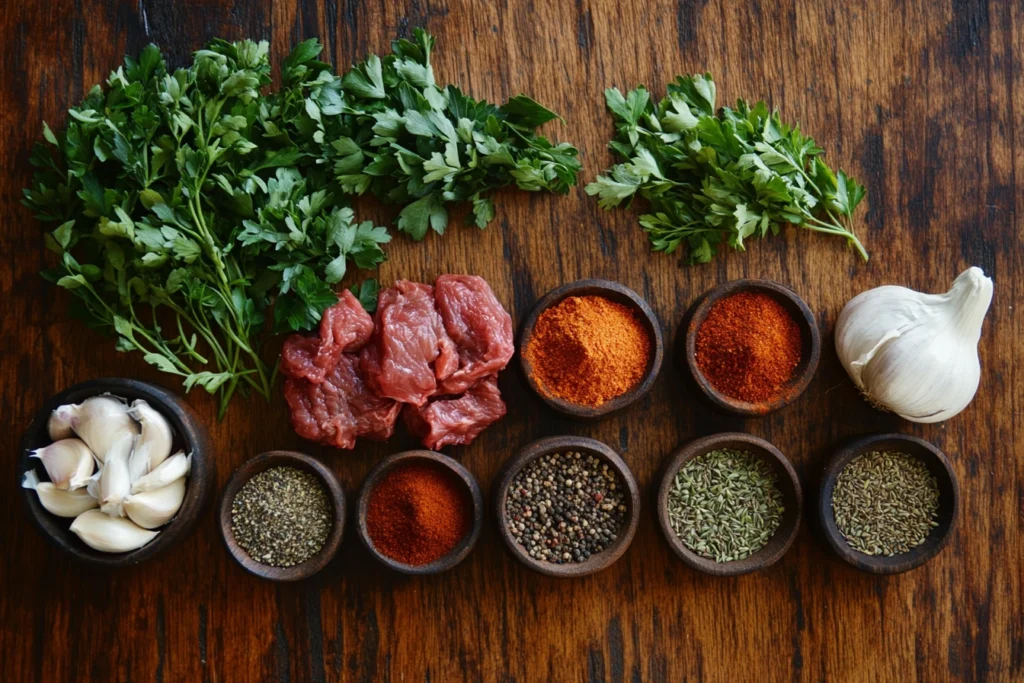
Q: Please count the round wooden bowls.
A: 8